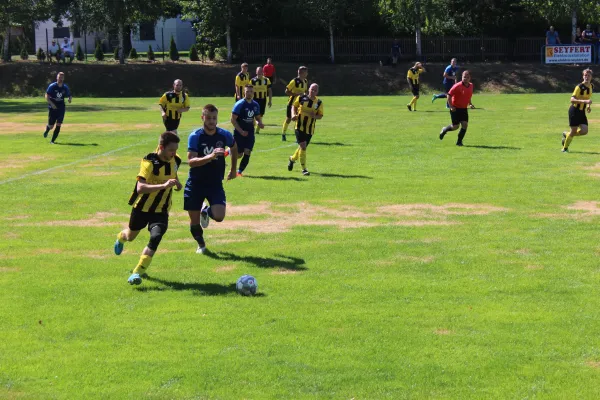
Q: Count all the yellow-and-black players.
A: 8